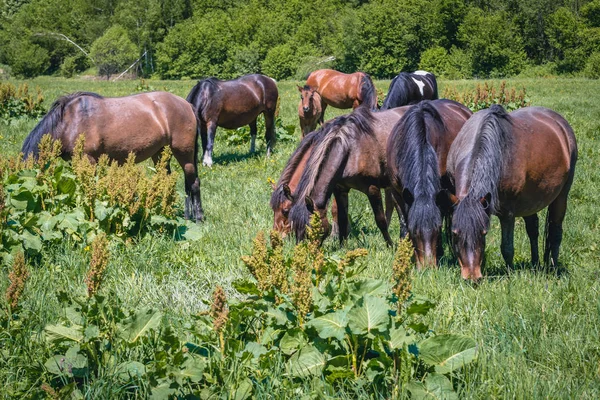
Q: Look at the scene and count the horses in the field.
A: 9